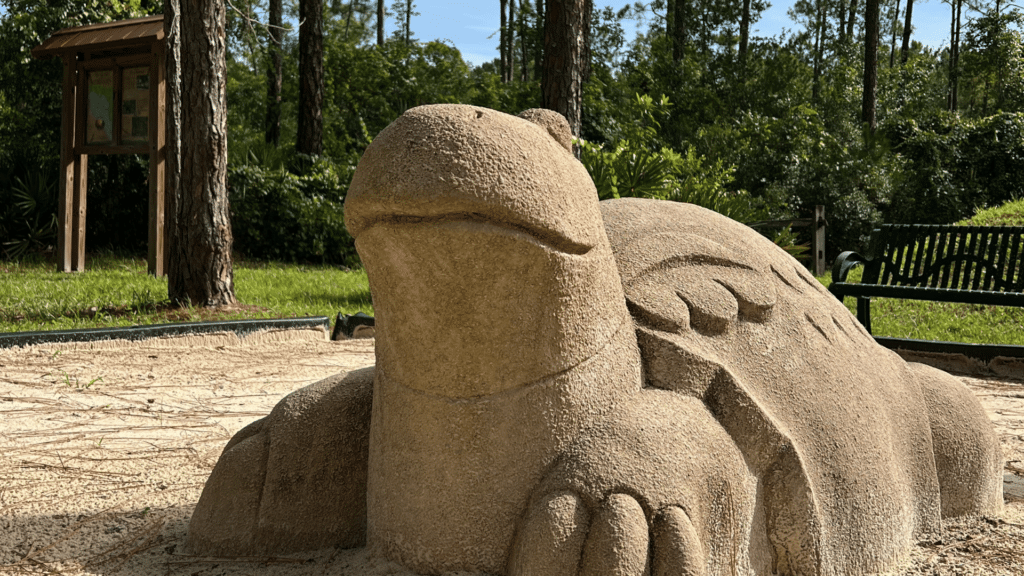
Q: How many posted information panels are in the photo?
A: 2